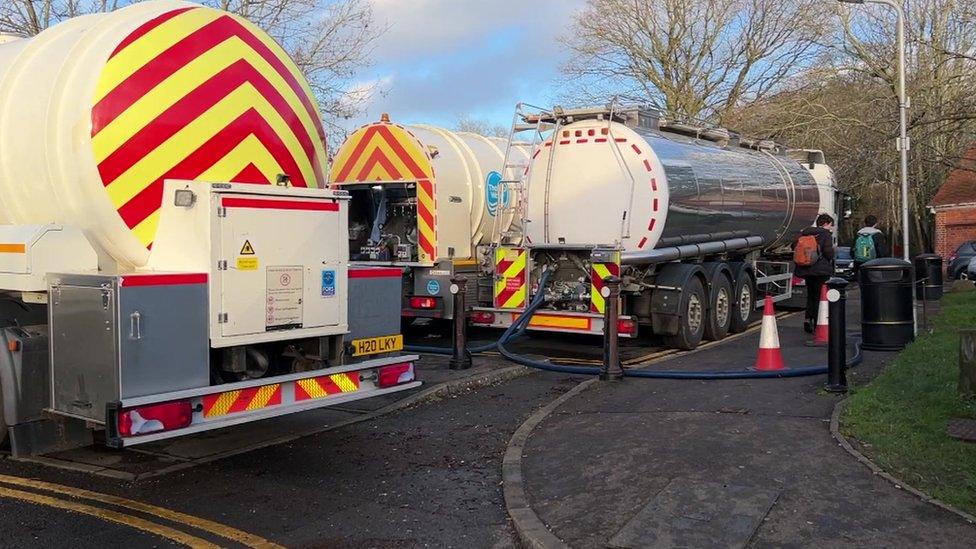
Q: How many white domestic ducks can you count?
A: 0